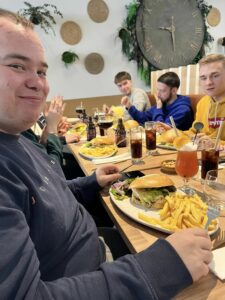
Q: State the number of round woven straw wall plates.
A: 4